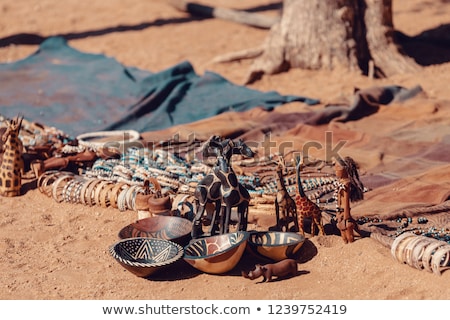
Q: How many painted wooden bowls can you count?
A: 4